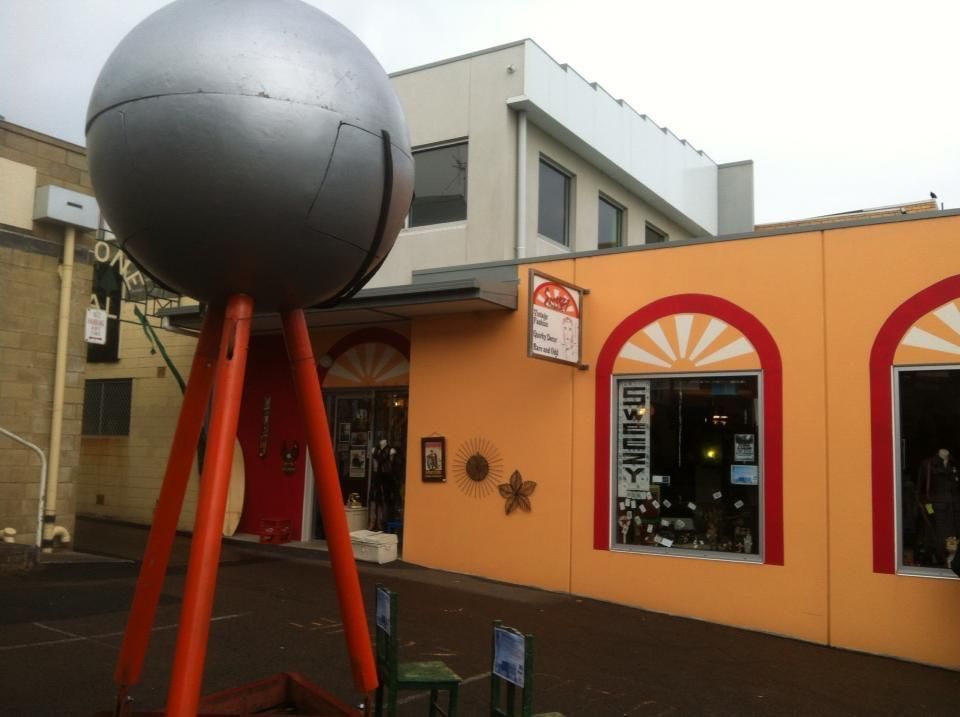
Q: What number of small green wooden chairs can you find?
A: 2